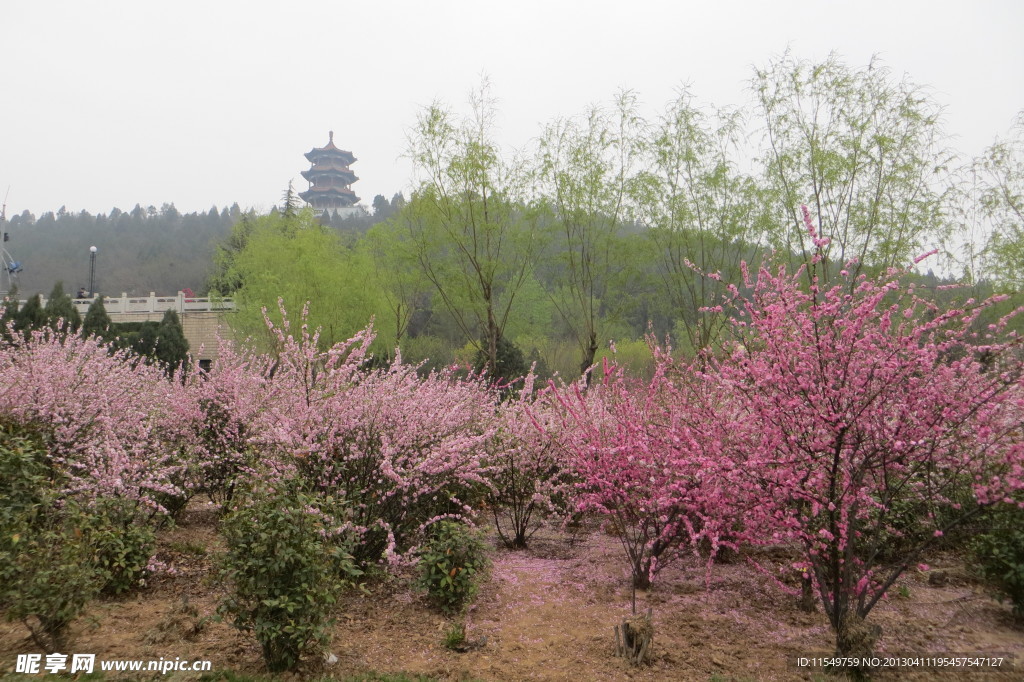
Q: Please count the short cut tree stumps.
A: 1